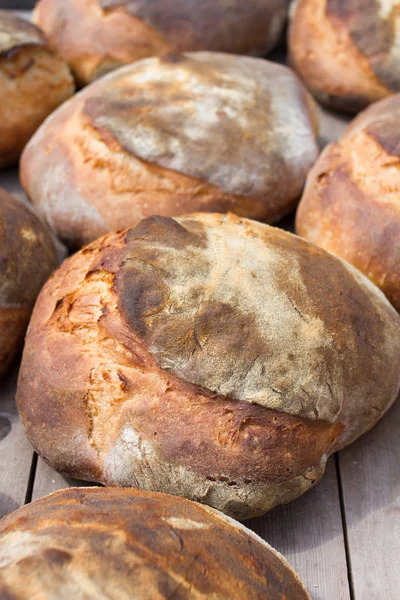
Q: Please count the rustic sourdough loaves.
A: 8